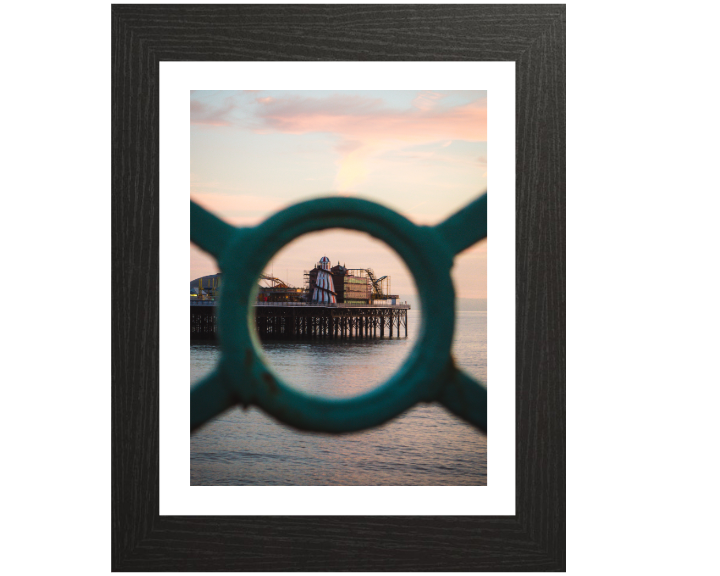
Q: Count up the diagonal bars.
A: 4